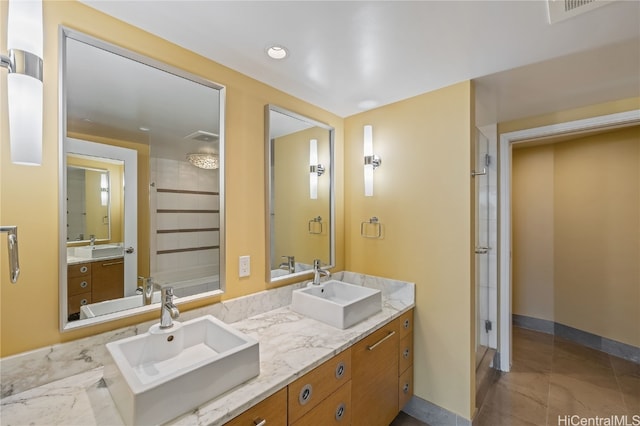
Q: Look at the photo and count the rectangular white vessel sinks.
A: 2